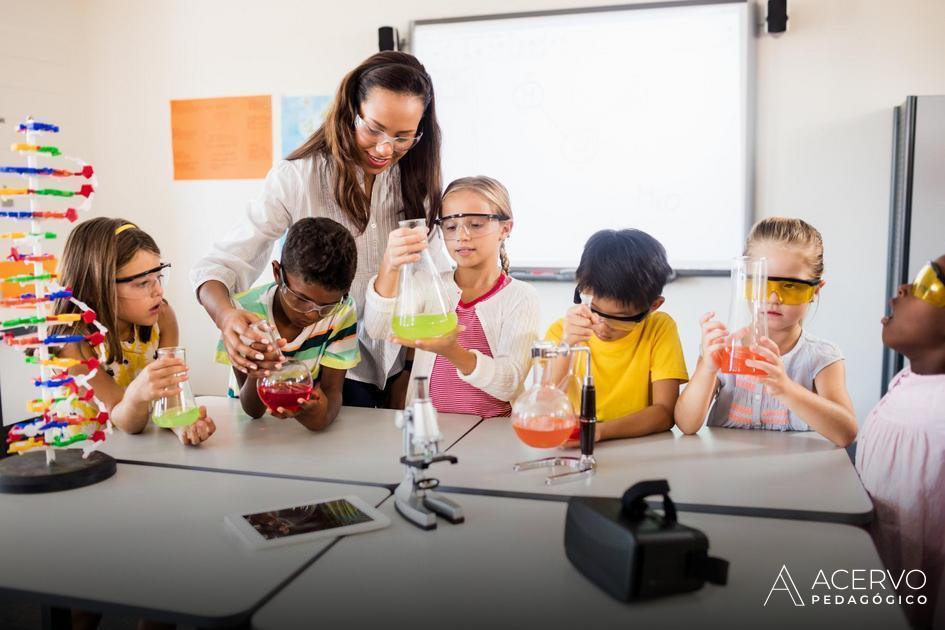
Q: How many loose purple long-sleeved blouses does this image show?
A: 0